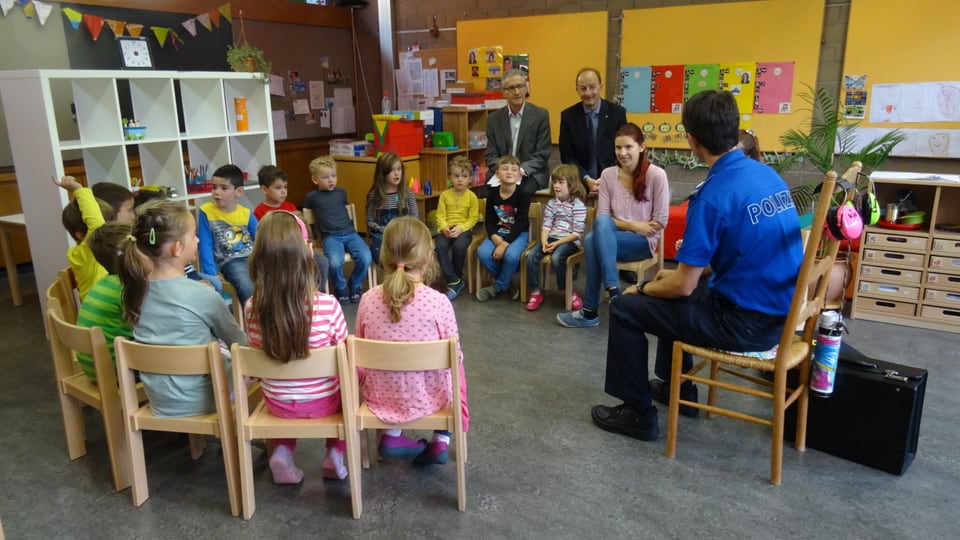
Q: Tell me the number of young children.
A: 14